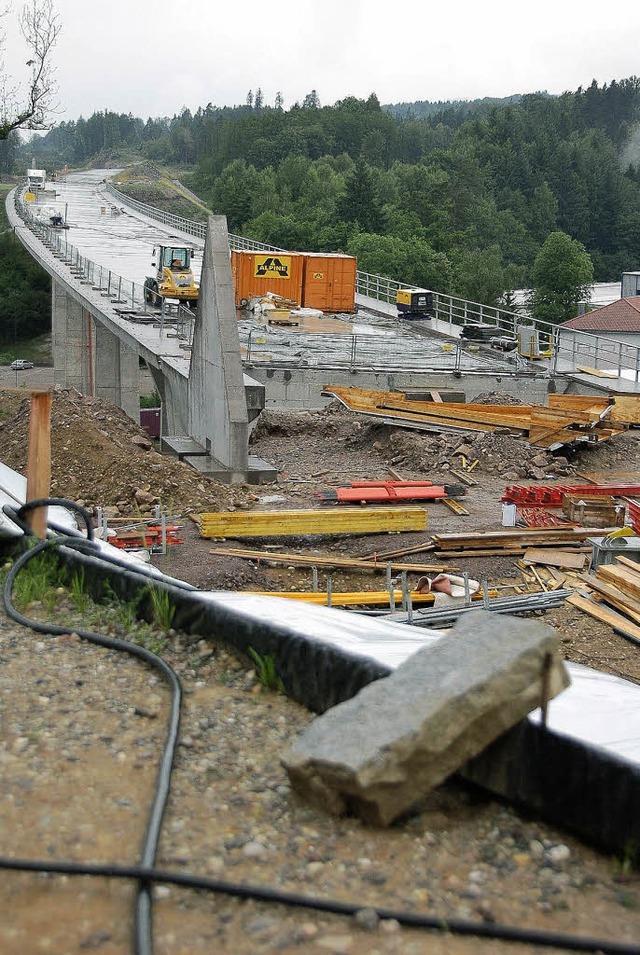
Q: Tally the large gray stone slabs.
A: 1